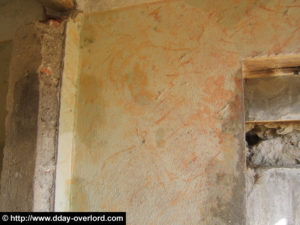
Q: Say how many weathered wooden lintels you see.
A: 1